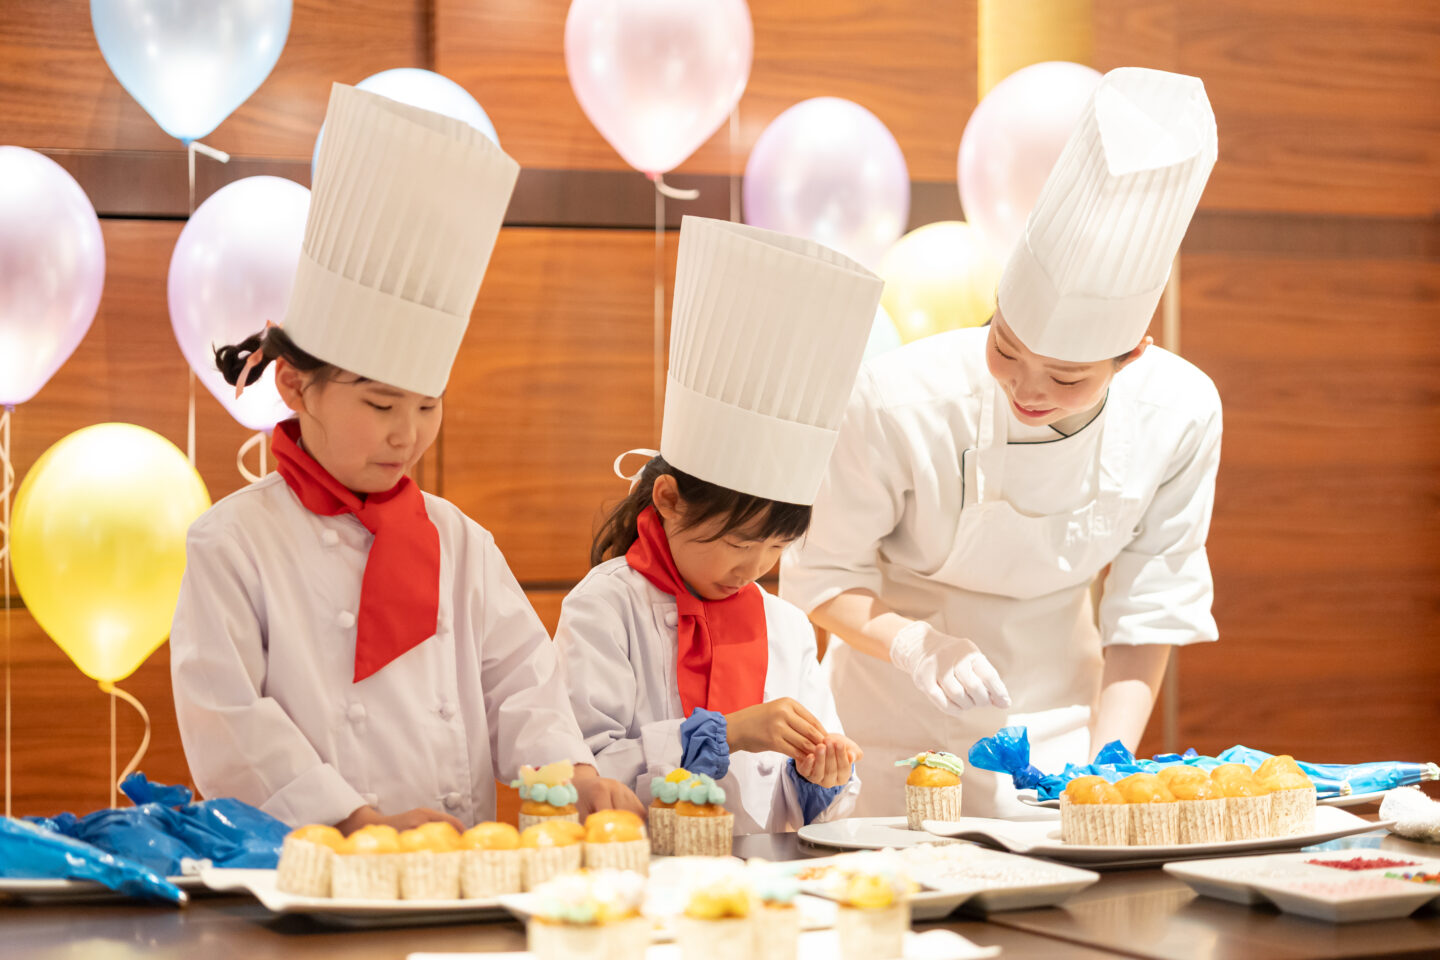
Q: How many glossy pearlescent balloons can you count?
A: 10